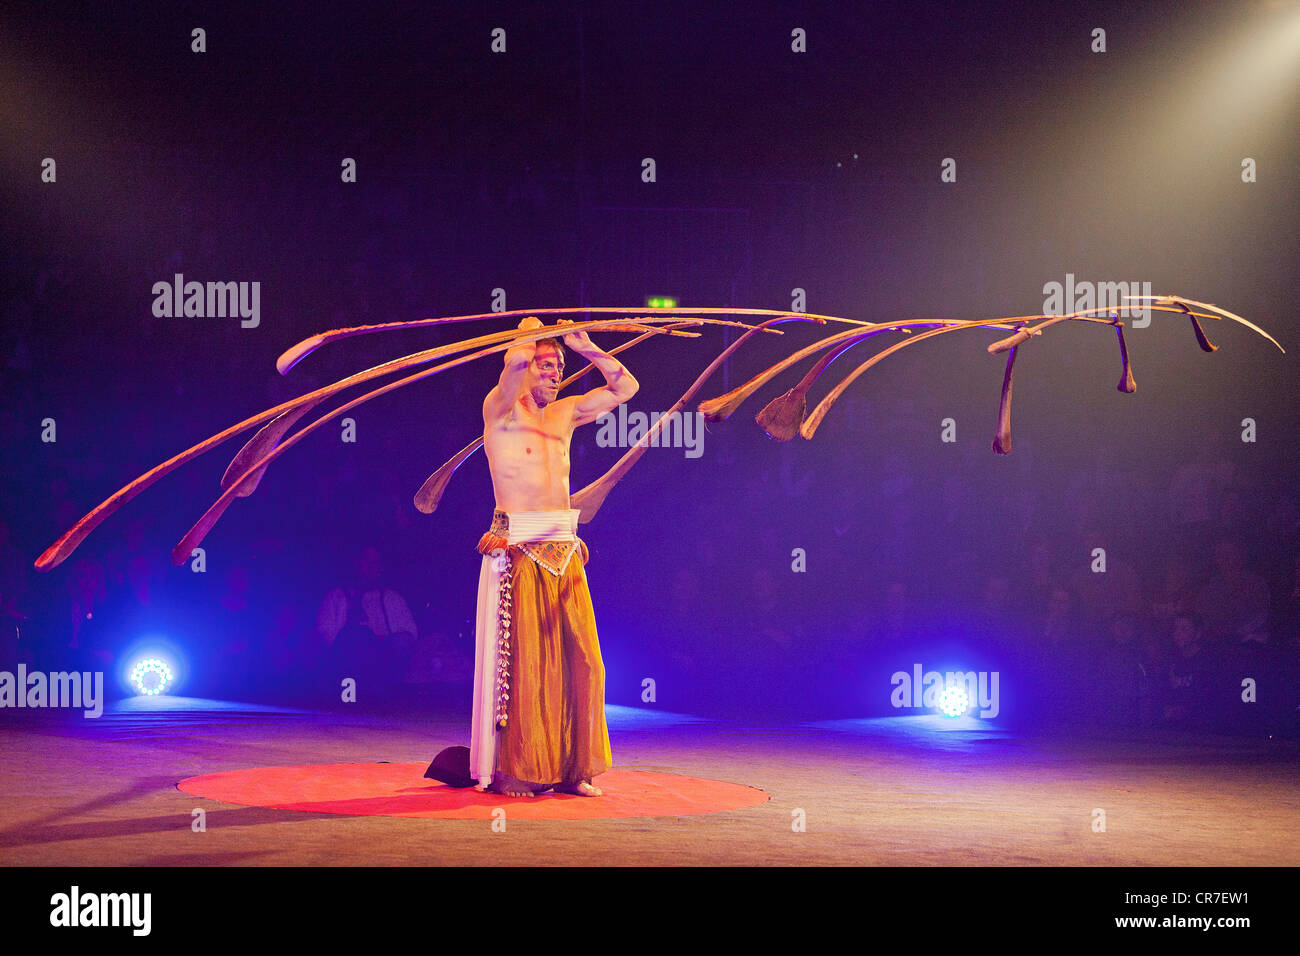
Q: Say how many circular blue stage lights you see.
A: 2